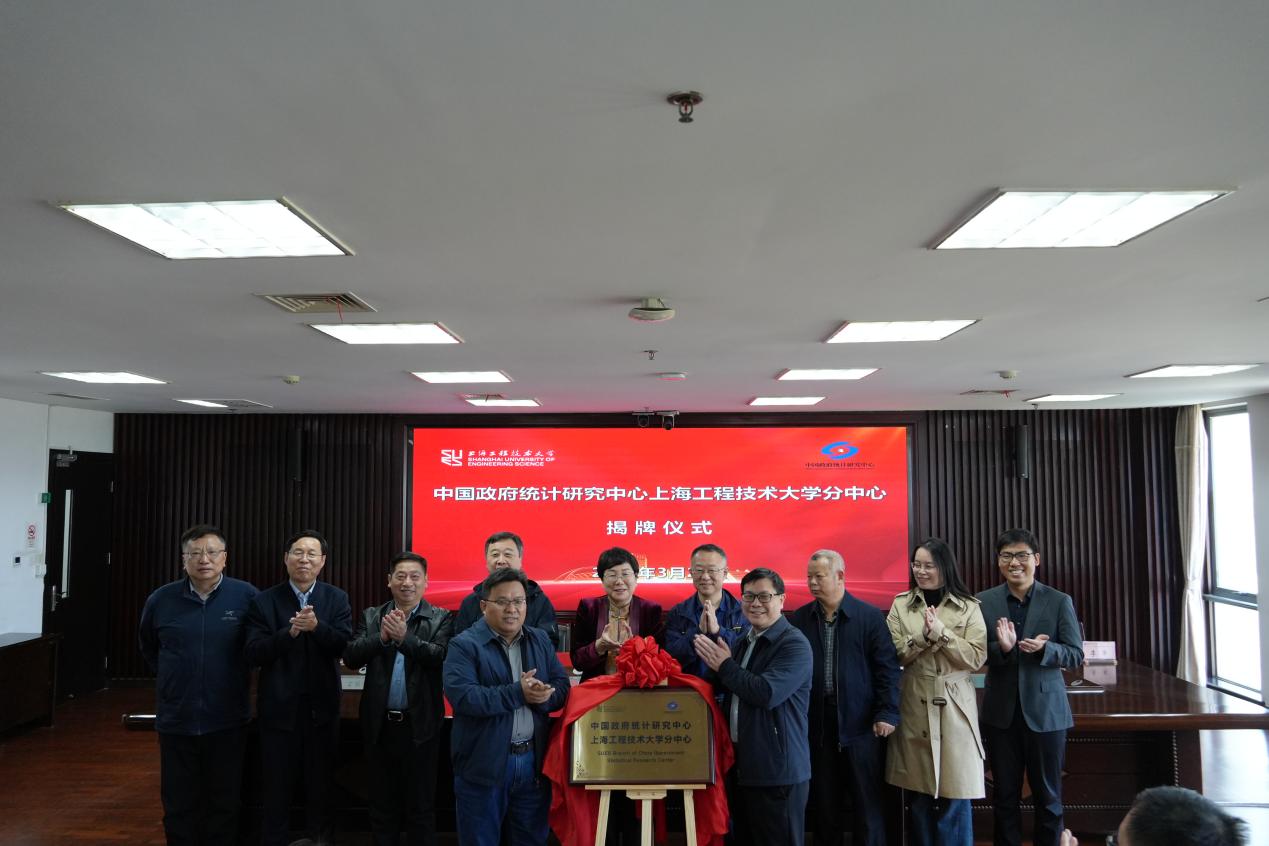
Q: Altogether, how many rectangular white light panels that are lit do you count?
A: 12